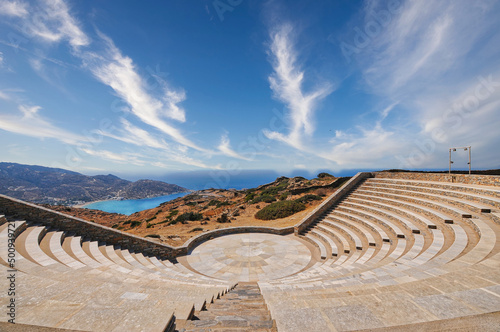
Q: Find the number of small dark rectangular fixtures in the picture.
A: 12